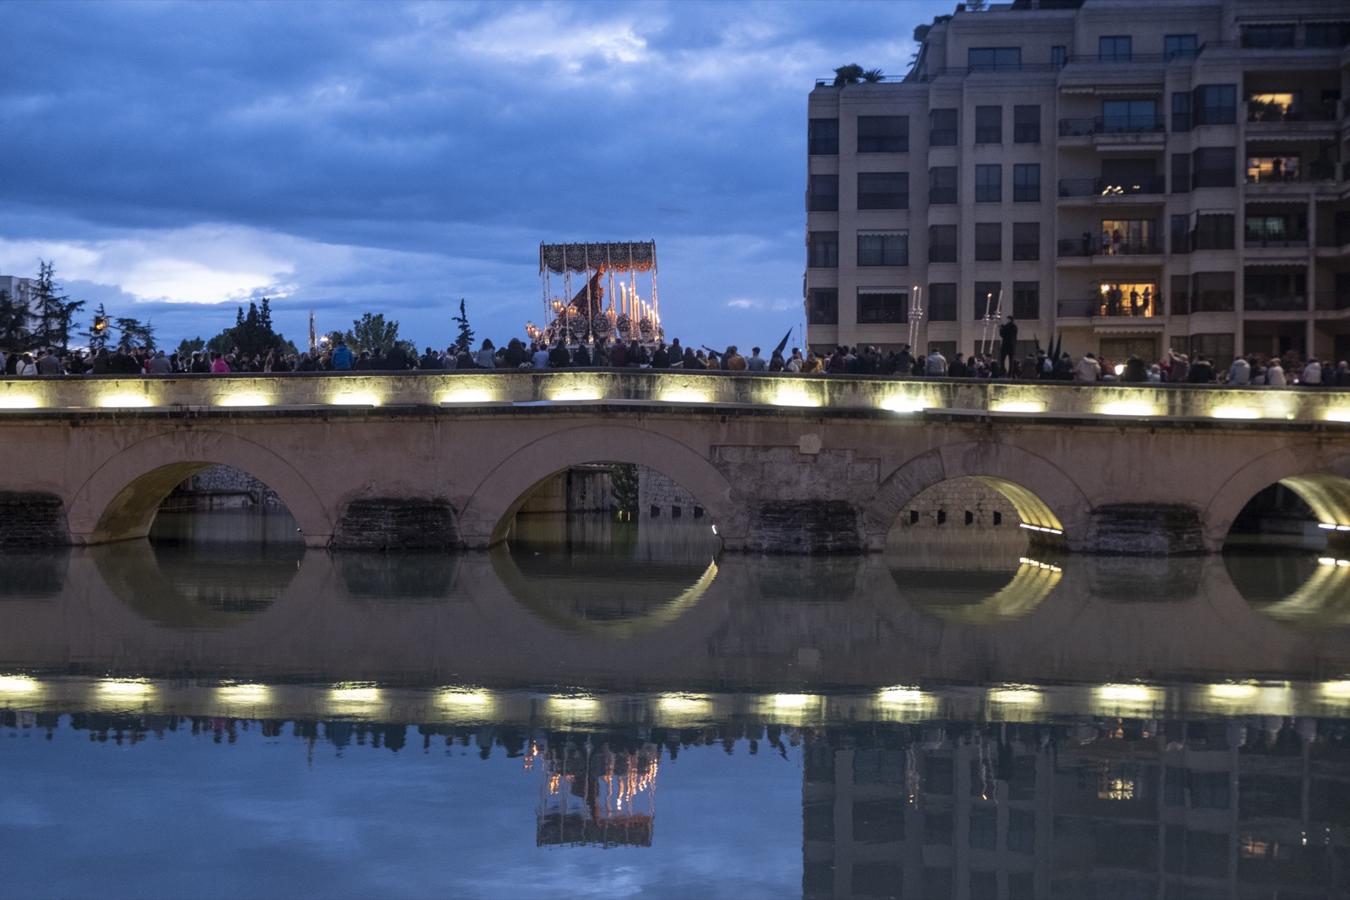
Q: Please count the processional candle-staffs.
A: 4